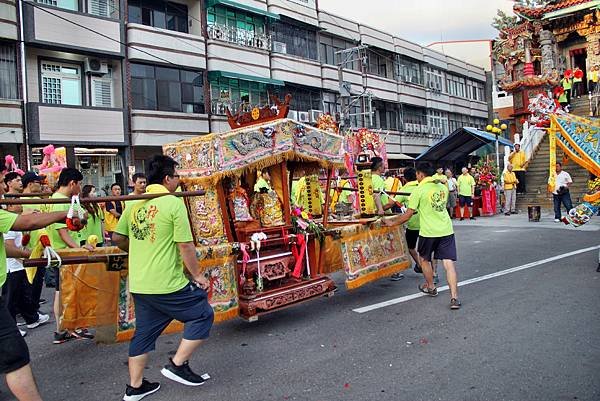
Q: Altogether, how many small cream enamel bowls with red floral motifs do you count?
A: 0